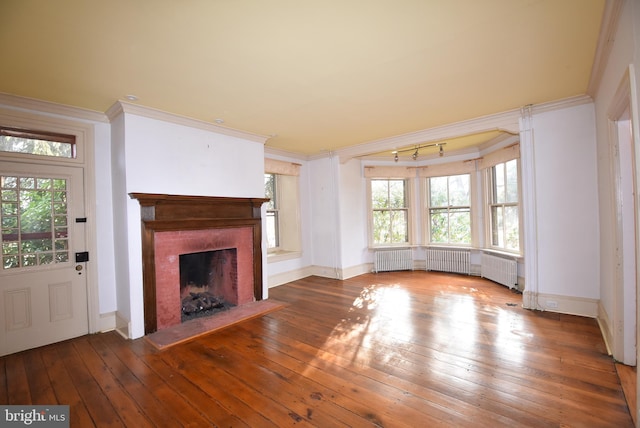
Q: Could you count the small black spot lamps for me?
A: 3